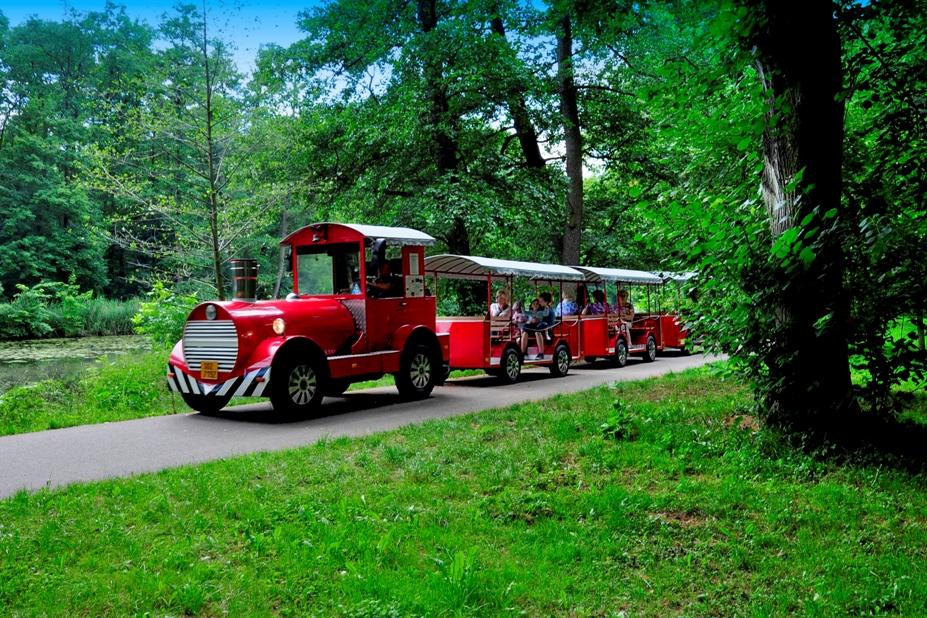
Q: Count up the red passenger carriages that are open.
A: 3